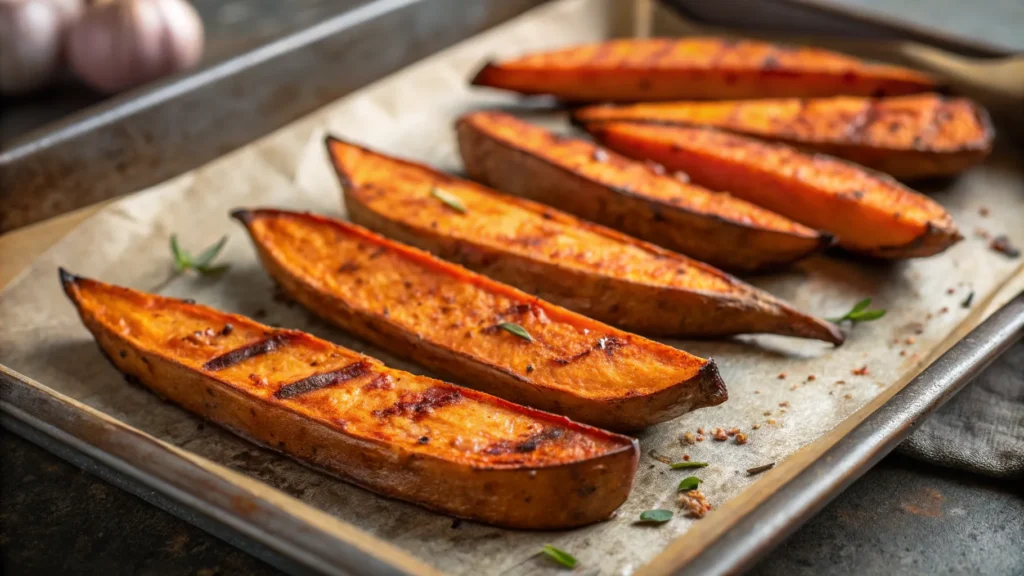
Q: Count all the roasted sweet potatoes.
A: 7